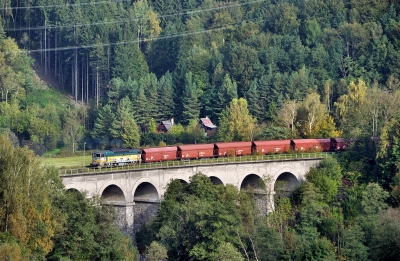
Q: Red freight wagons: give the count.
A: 6